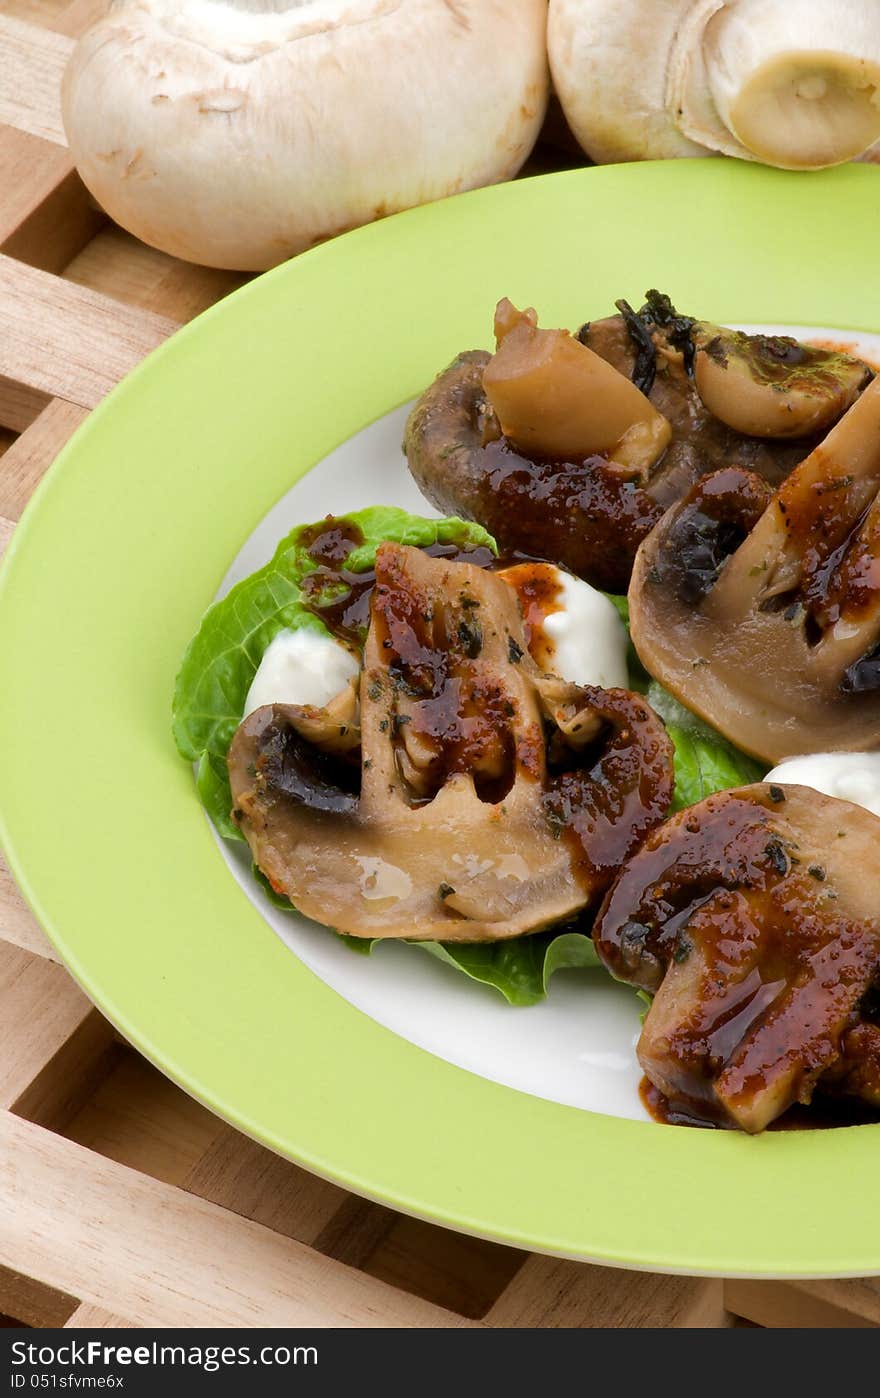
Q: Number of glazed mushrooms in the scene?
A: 4